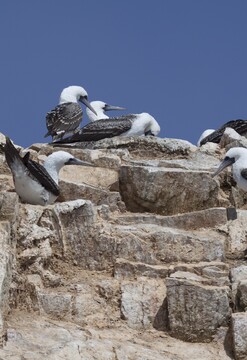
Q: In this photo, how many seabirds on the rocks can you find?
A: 6